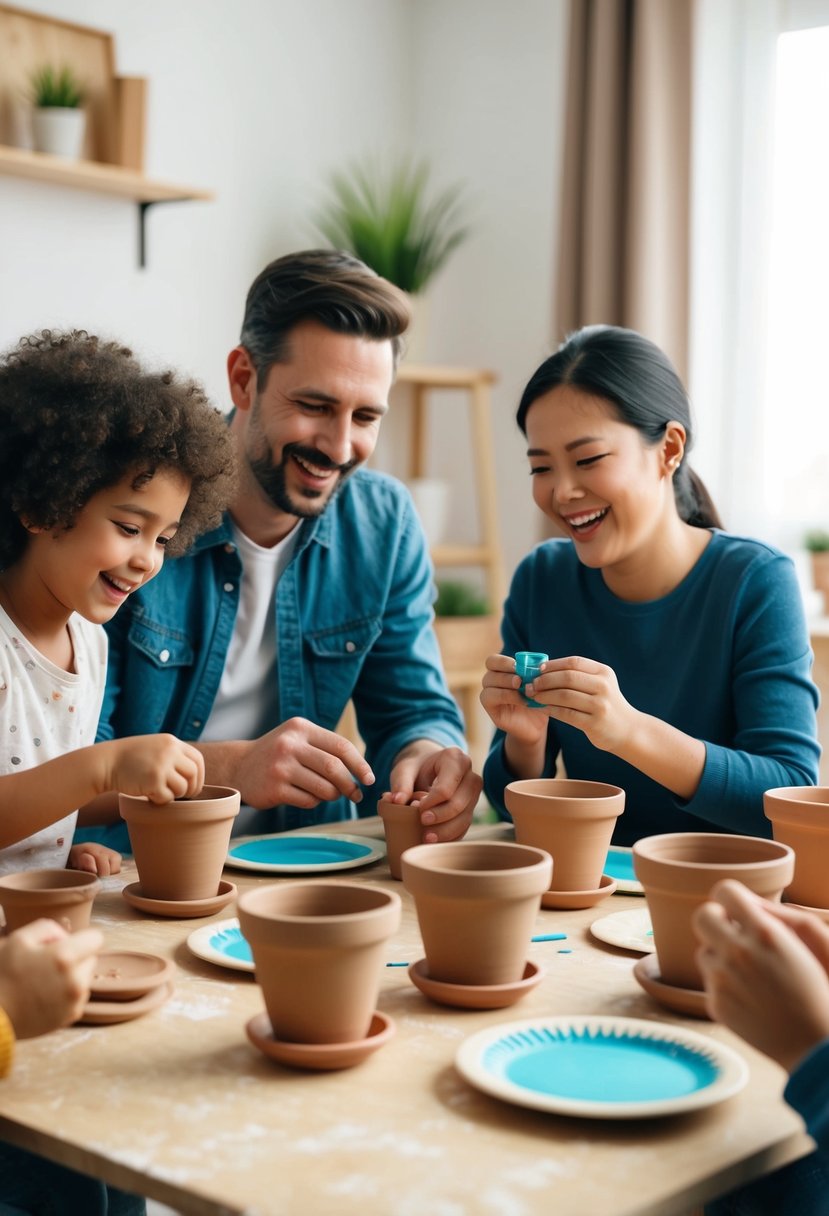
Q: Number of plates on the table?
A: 5